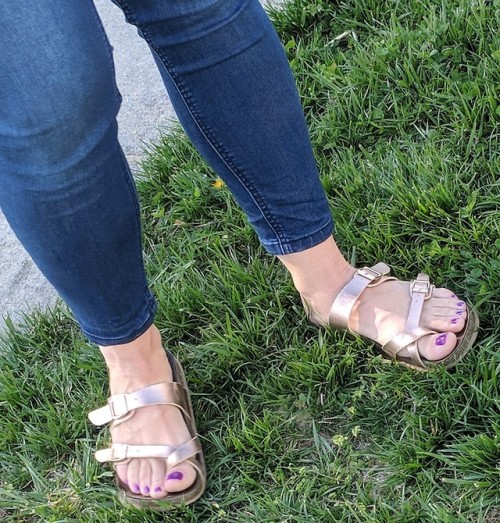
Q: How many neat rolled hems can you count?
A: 2